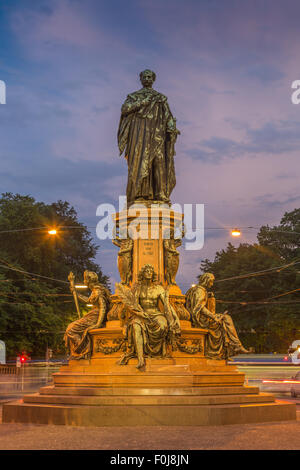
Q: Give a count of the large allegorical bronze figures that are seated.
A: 3